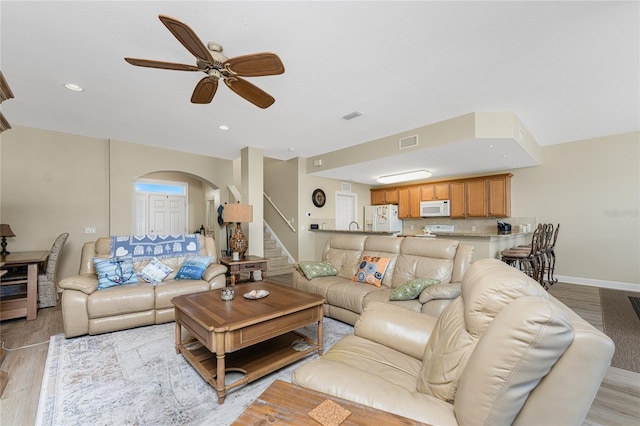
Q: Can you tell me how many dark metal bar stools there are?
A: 4